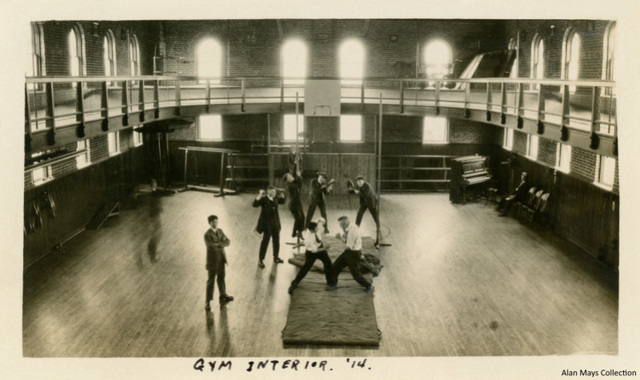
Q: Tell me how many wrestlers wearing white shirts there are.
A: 2